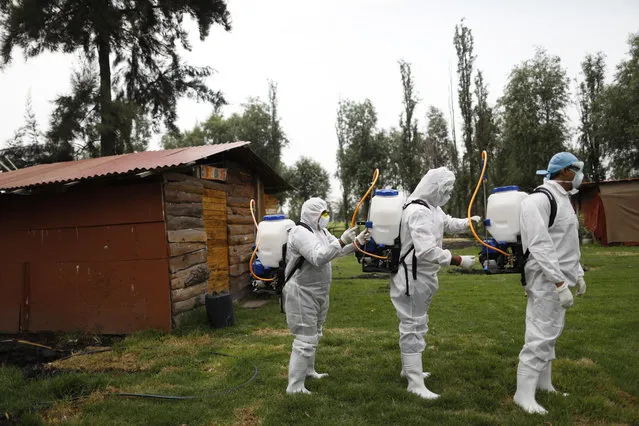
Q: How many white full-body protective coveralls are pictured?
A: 3